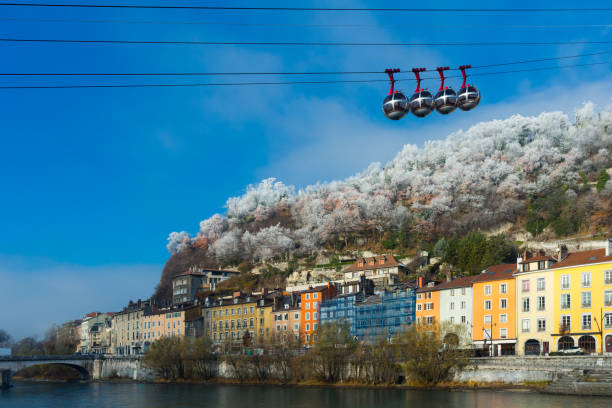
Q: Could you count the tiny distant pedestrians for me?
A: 0